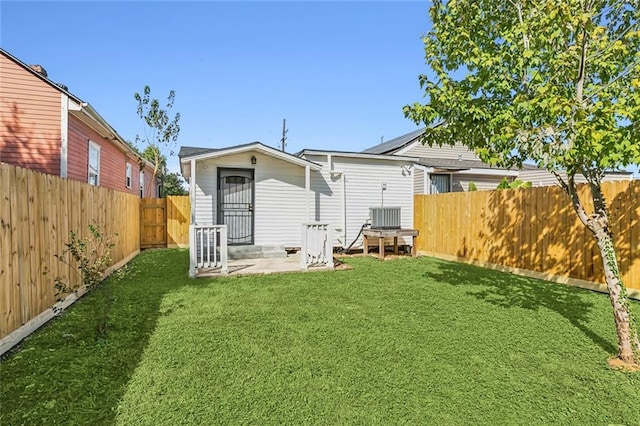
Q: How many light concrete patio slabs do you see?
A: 1